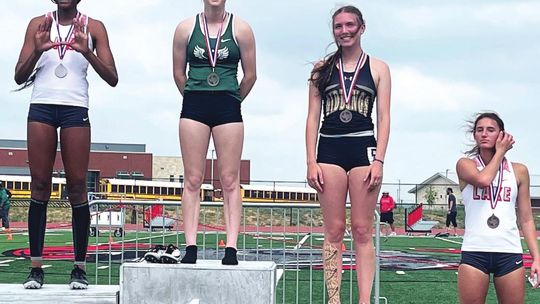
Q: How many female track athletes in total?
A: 4